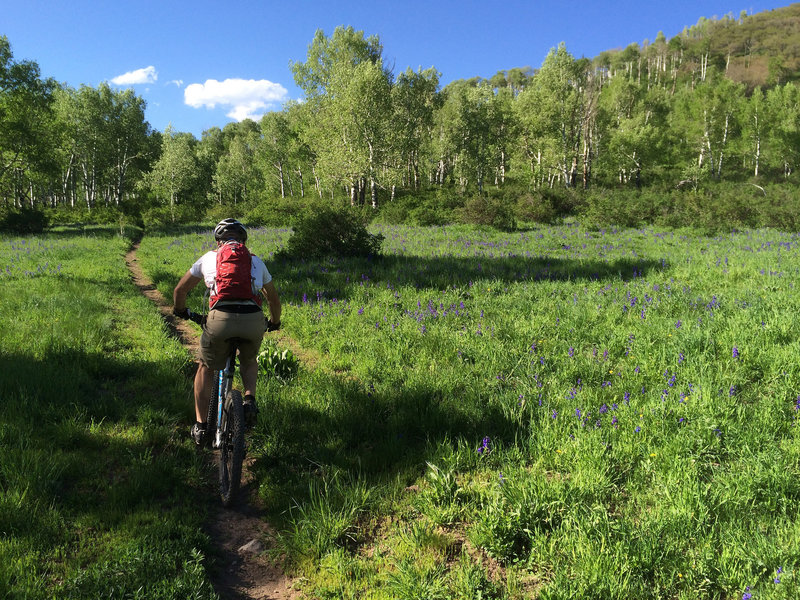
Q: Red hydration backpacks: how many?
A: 1